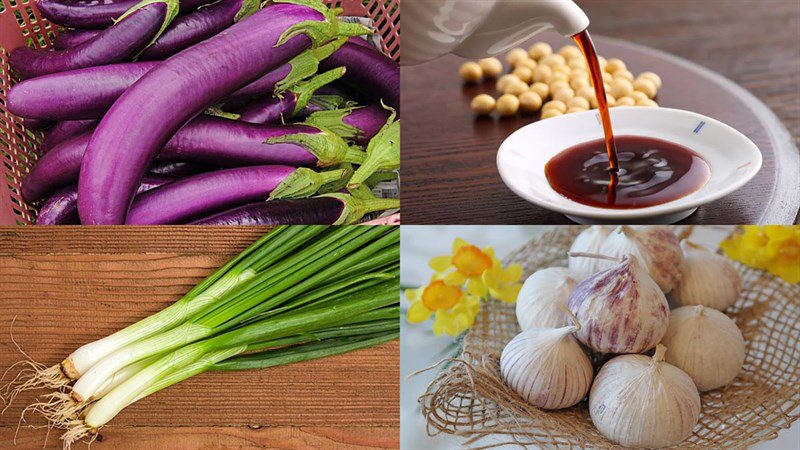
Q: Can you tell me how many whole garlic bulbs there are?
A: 8